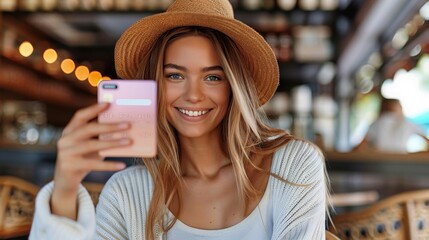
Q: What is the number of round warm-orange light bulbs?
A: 6